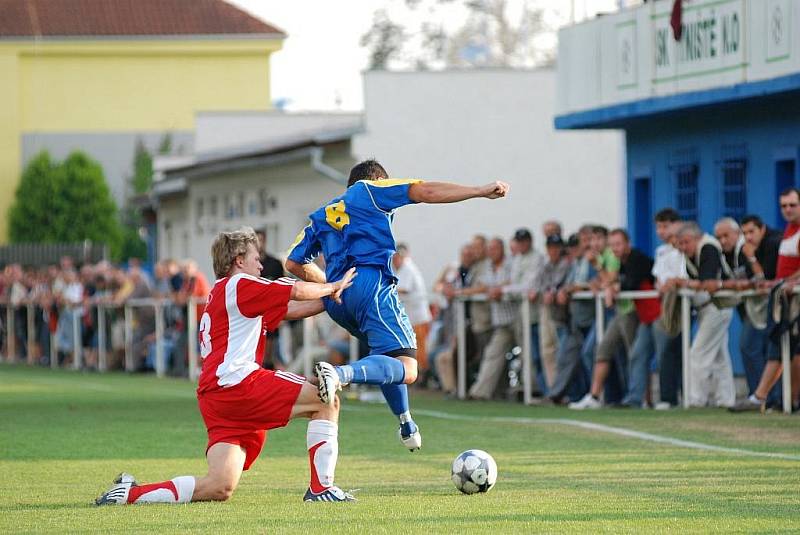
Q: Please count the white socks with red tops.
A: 2